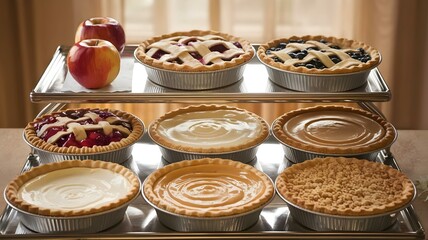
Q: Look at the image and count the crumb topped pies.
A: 1